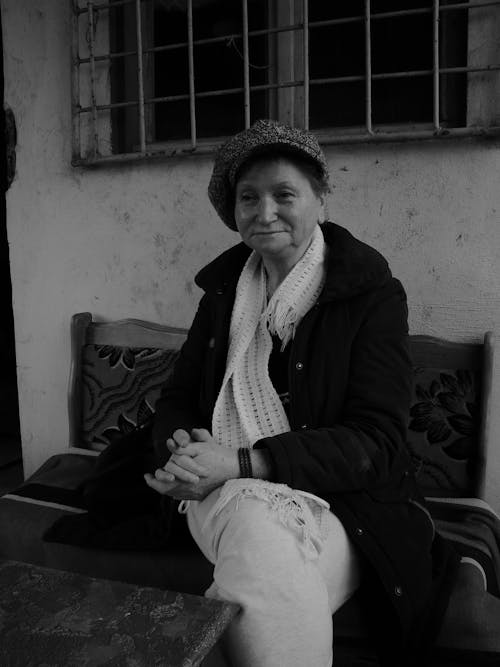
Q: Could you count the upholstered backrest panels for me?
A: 2